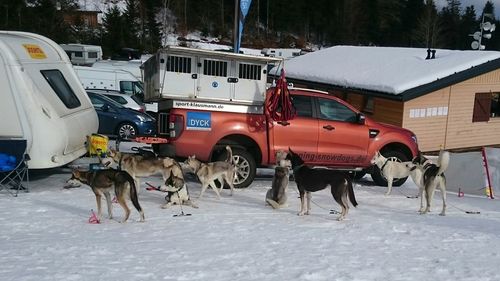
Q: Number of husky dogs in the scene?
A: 8